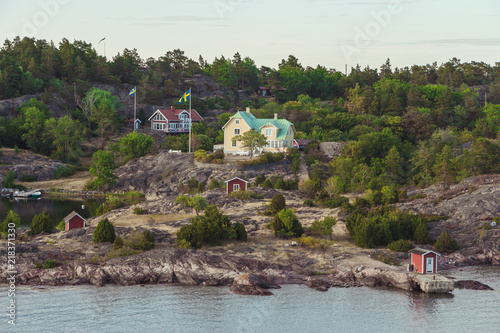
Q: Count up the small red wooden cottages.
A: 3